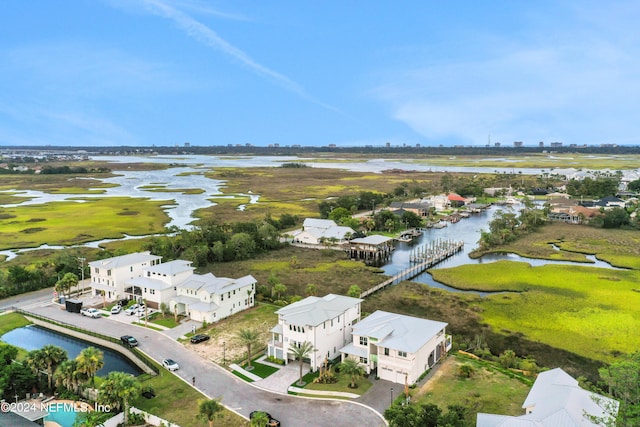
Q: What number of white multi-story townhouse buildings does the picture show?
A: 5